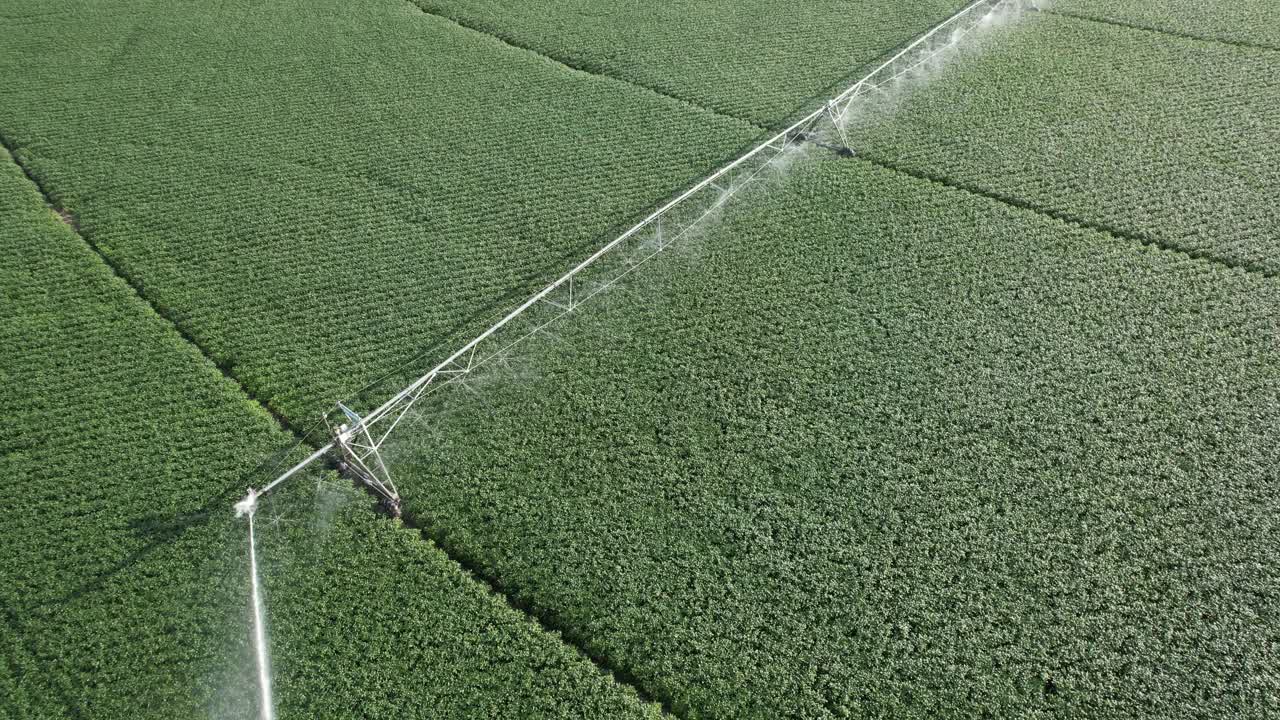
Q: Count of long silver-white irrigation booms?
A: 1